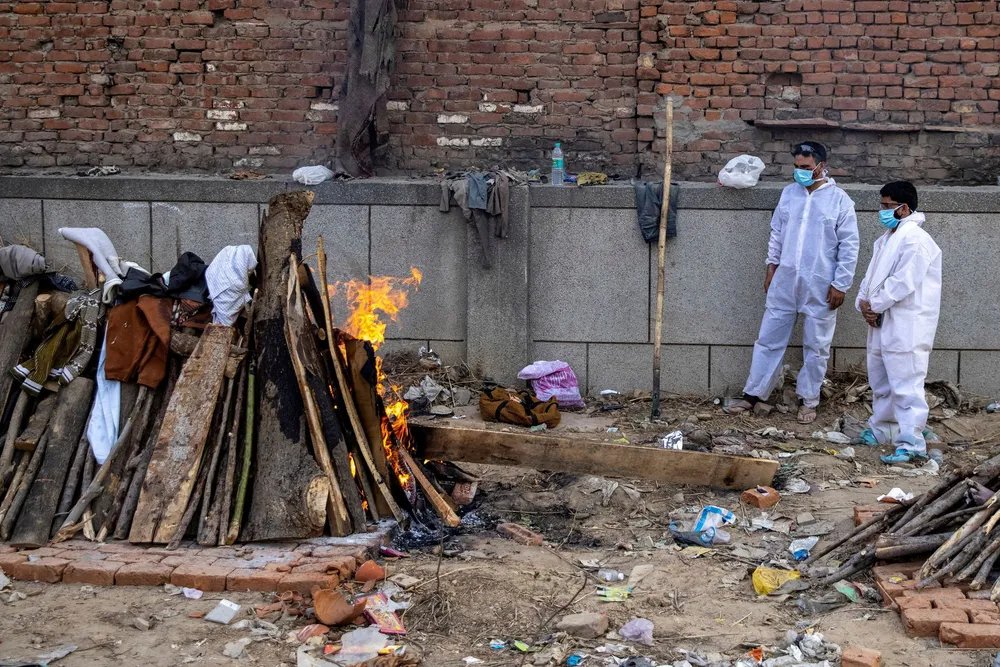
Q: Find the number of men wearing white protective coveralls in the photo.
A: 2